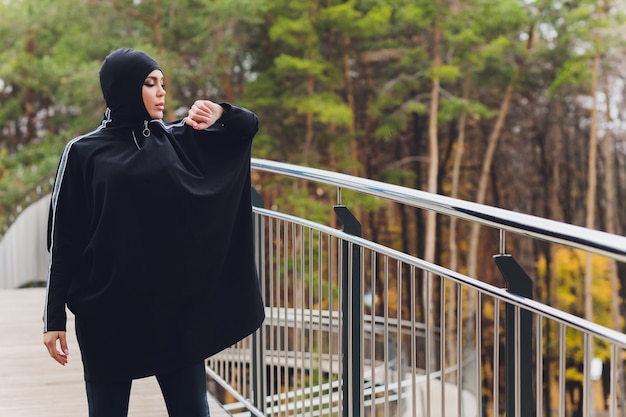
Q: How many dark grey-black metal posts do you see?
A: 3